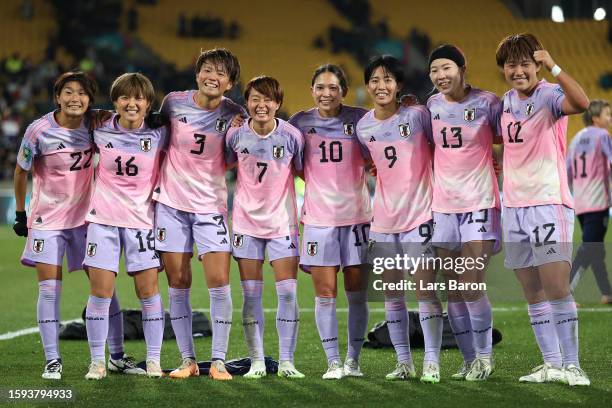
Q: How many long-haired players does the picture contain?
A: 2